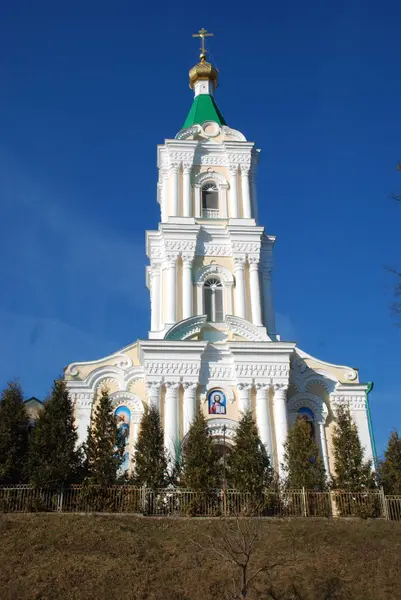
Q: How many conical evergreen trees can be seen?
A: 9